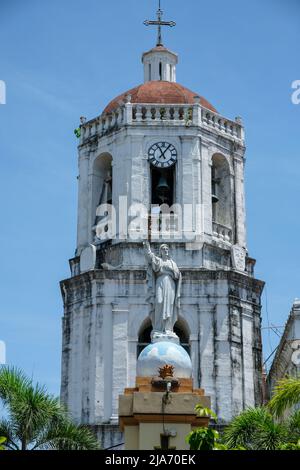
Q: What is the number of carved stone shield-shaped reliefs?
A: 2